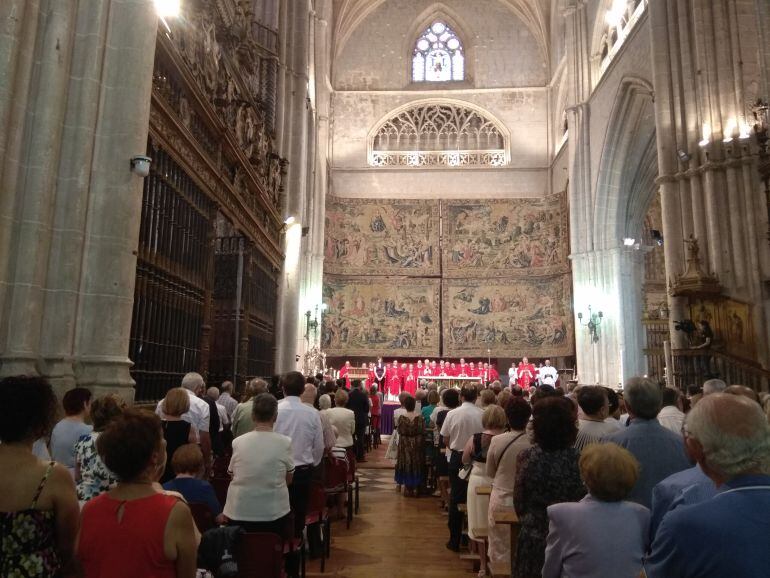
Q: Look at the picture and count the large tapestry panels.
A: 4